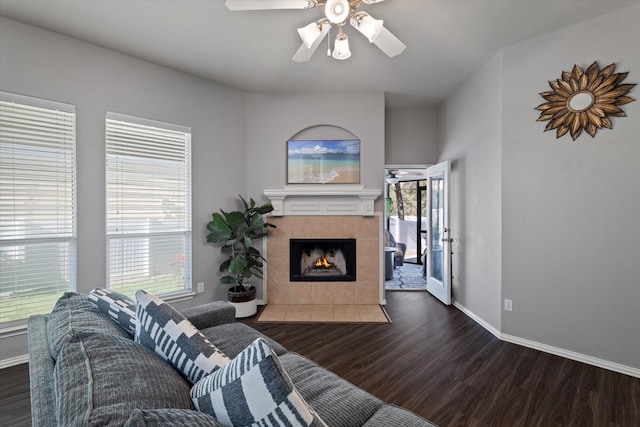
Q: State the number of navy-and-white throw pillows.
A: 3